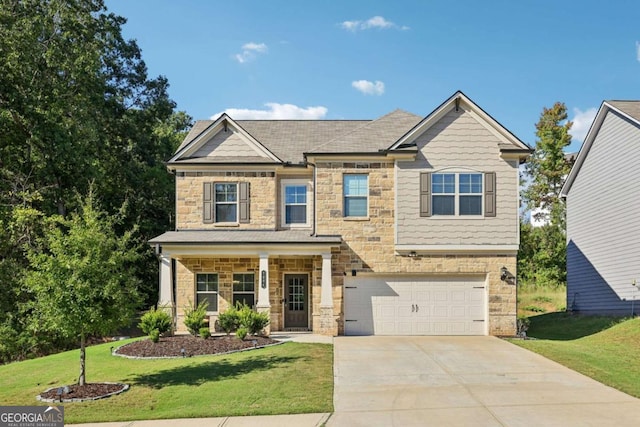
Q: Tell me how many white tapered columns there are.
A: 3